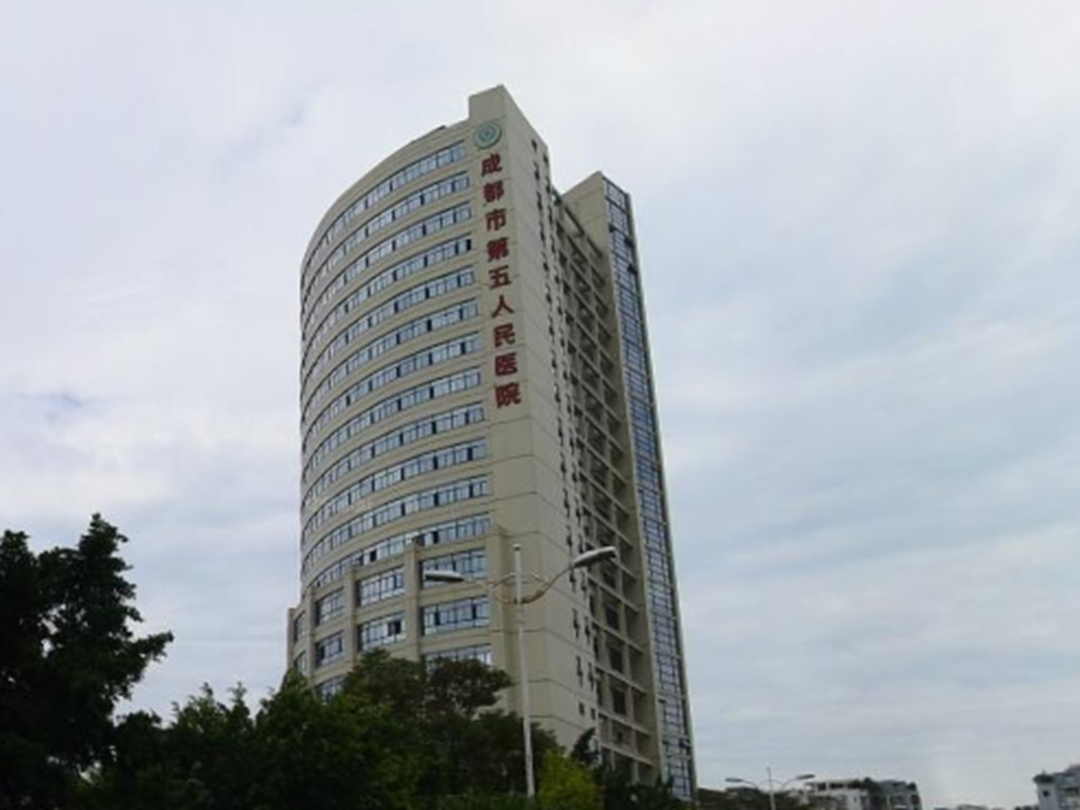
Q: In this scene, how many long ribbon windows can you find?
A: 12